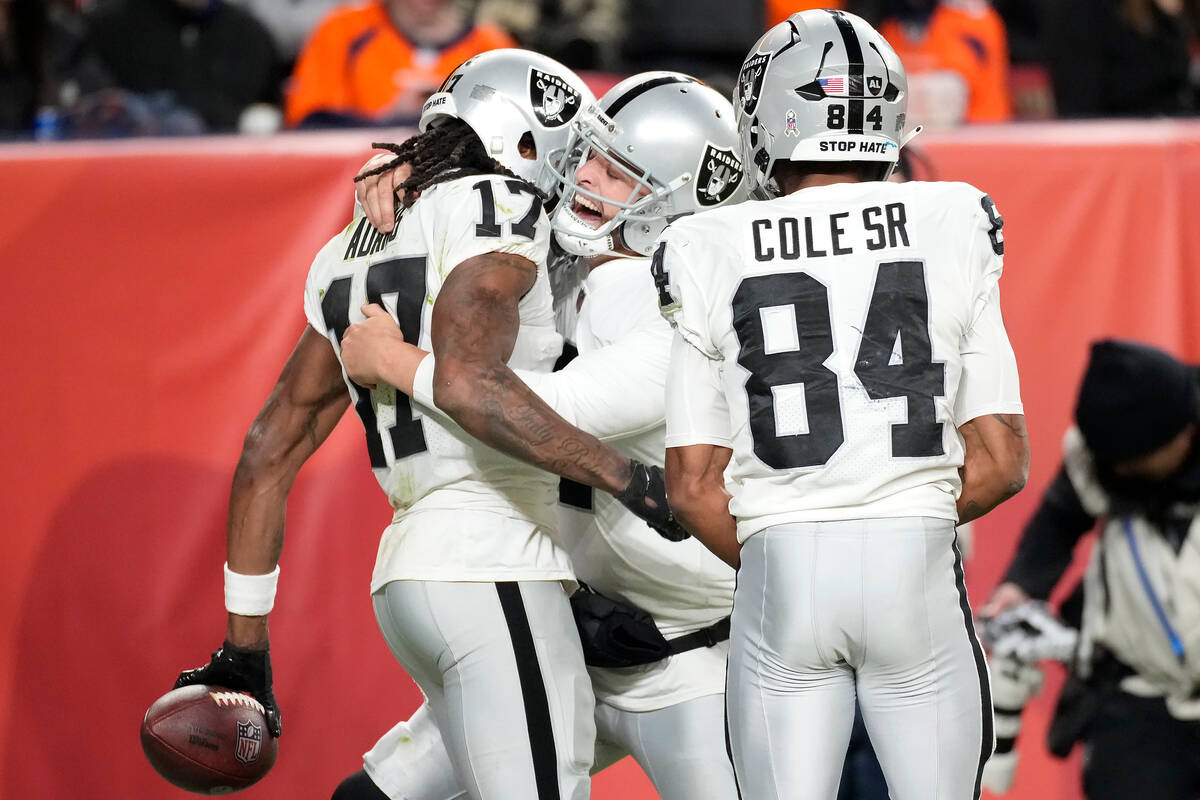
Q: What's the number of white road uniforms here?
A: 3